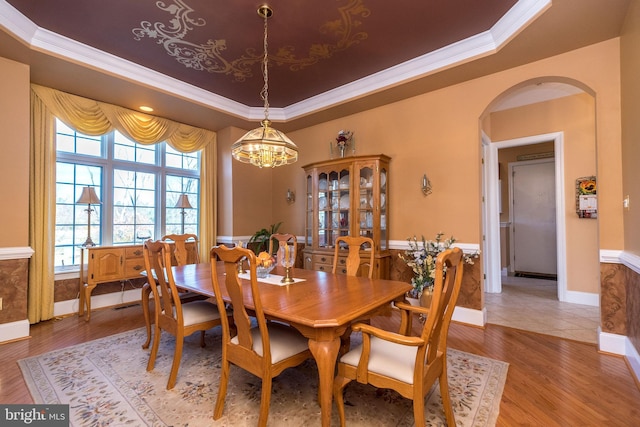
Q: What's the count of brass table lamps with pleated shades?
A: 2